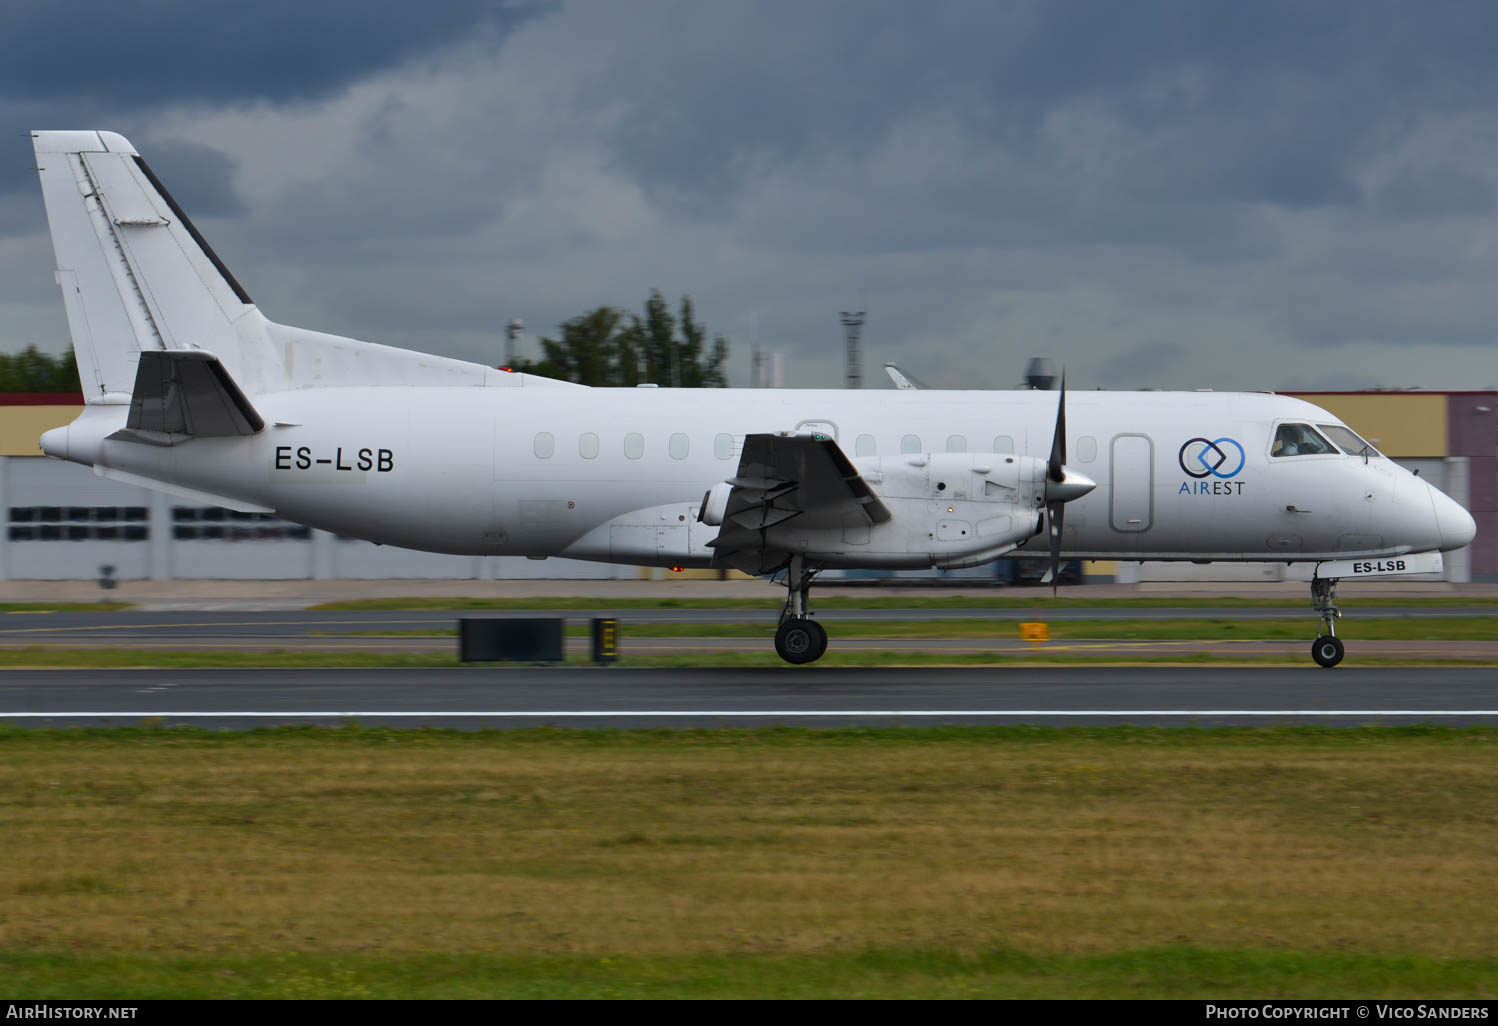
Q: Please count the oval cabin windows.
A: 10